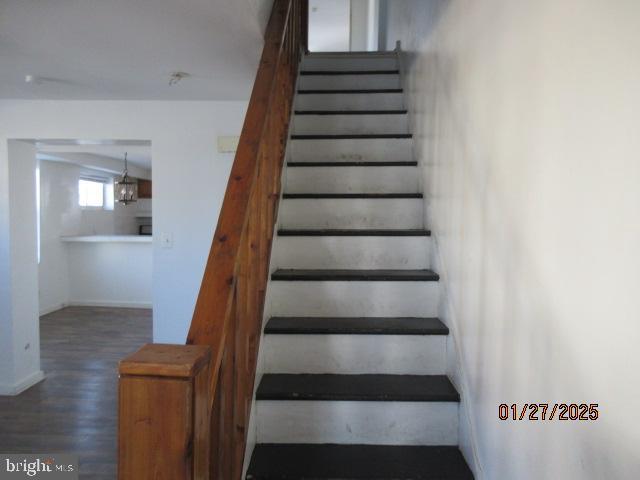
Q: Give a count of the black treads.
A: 11